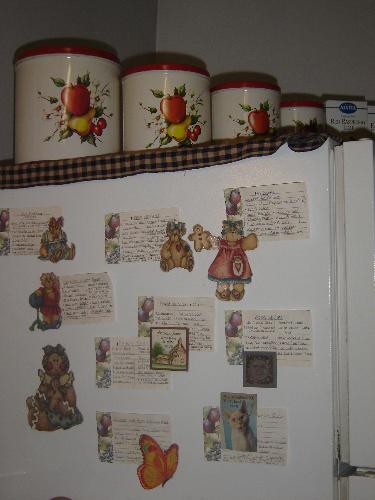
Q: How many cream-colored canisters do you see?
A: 4